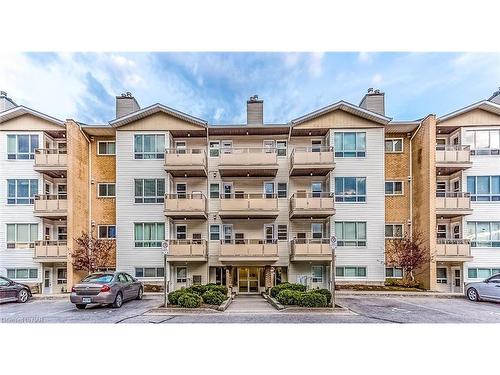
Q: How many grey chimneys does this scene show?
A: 5